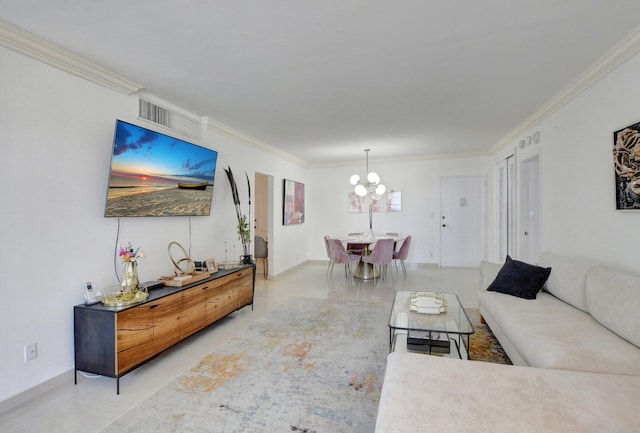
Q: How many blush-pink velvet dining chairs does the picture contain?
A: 6